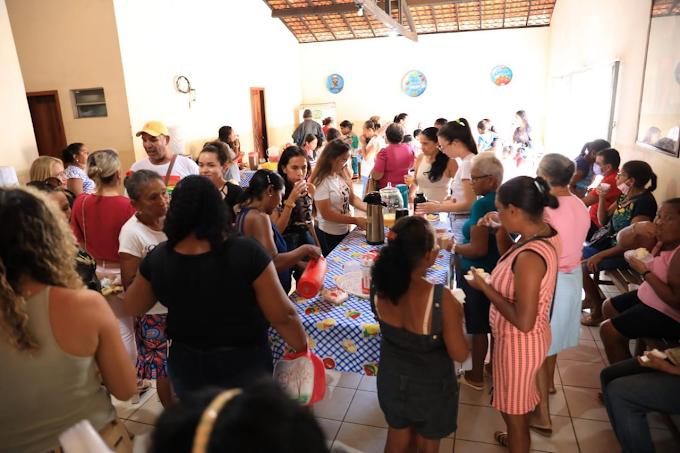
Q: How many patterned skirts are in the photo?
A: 1